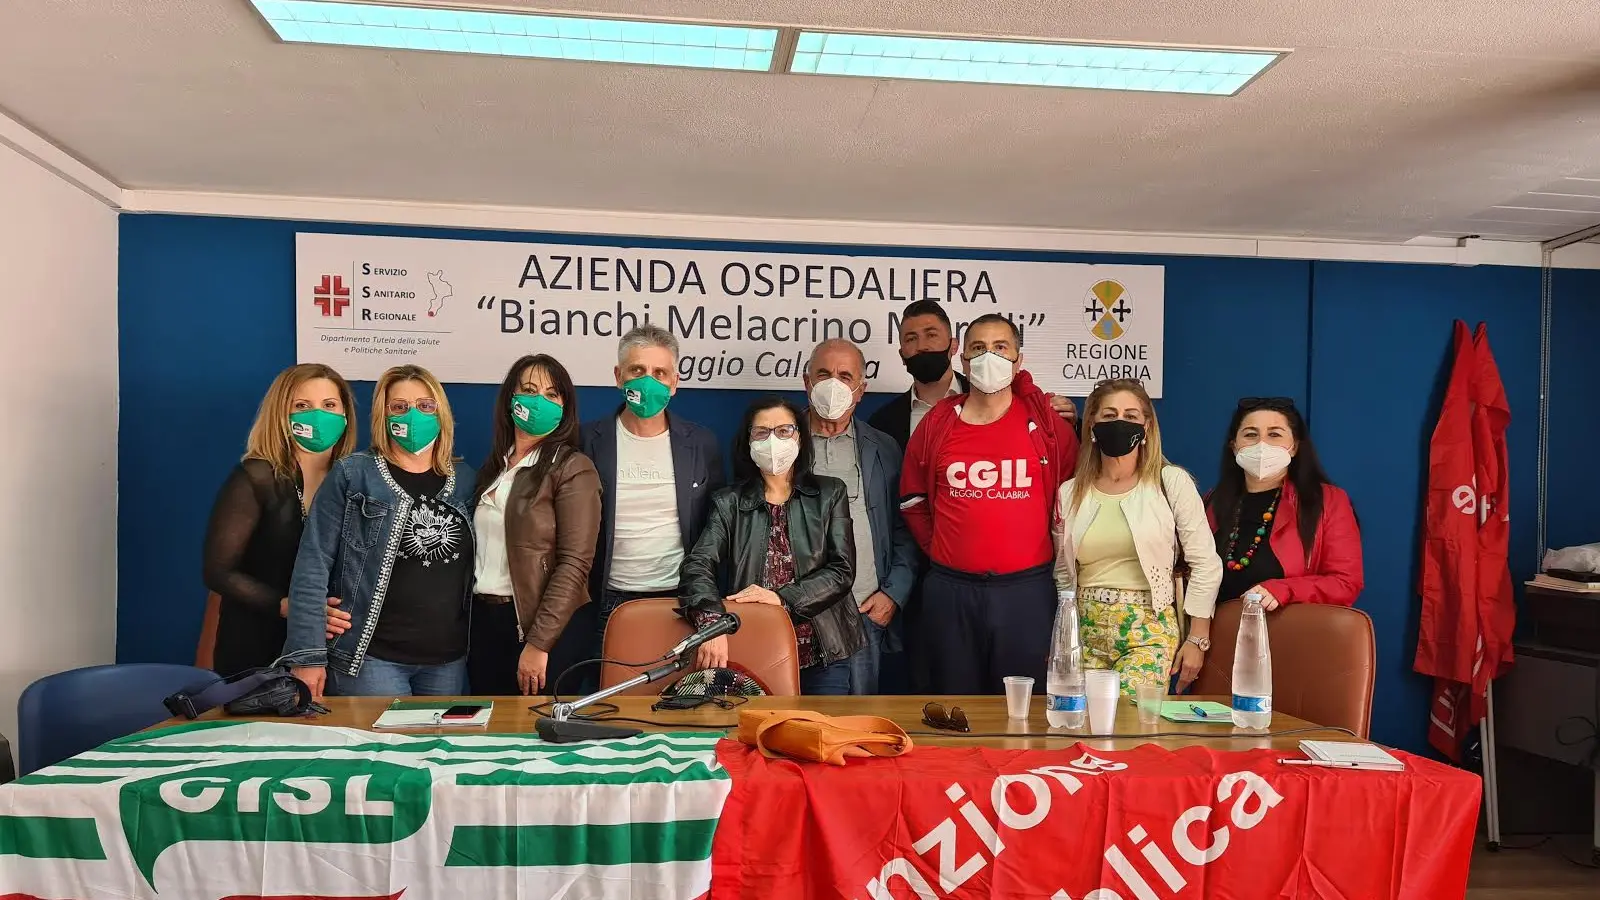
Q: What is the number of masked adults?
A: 10